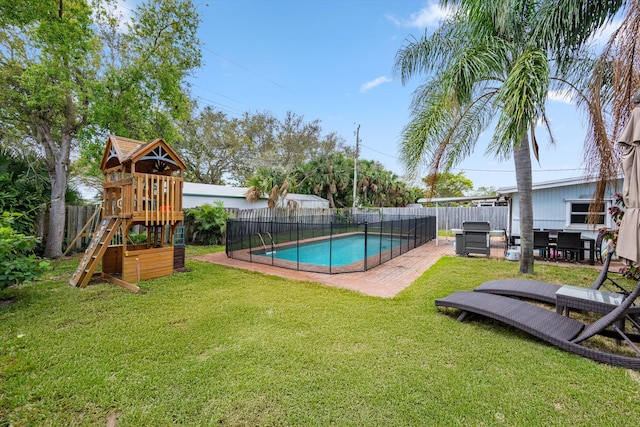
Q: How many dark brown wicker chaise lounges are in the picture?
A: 2